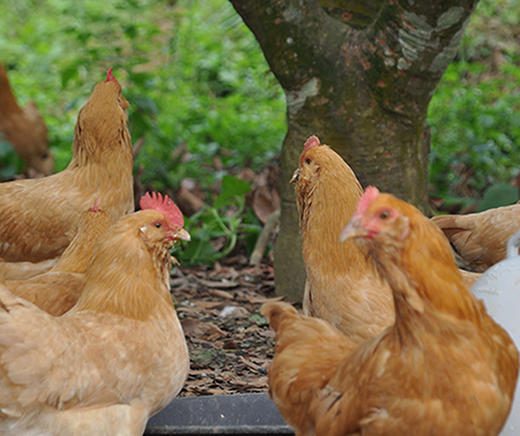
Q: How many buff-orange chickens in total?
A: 7